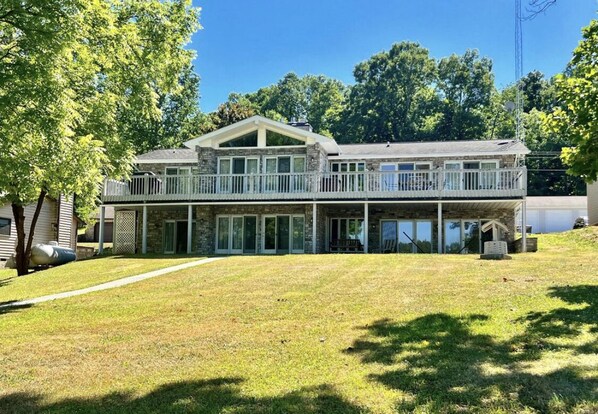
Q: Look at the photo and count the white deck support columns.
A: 7